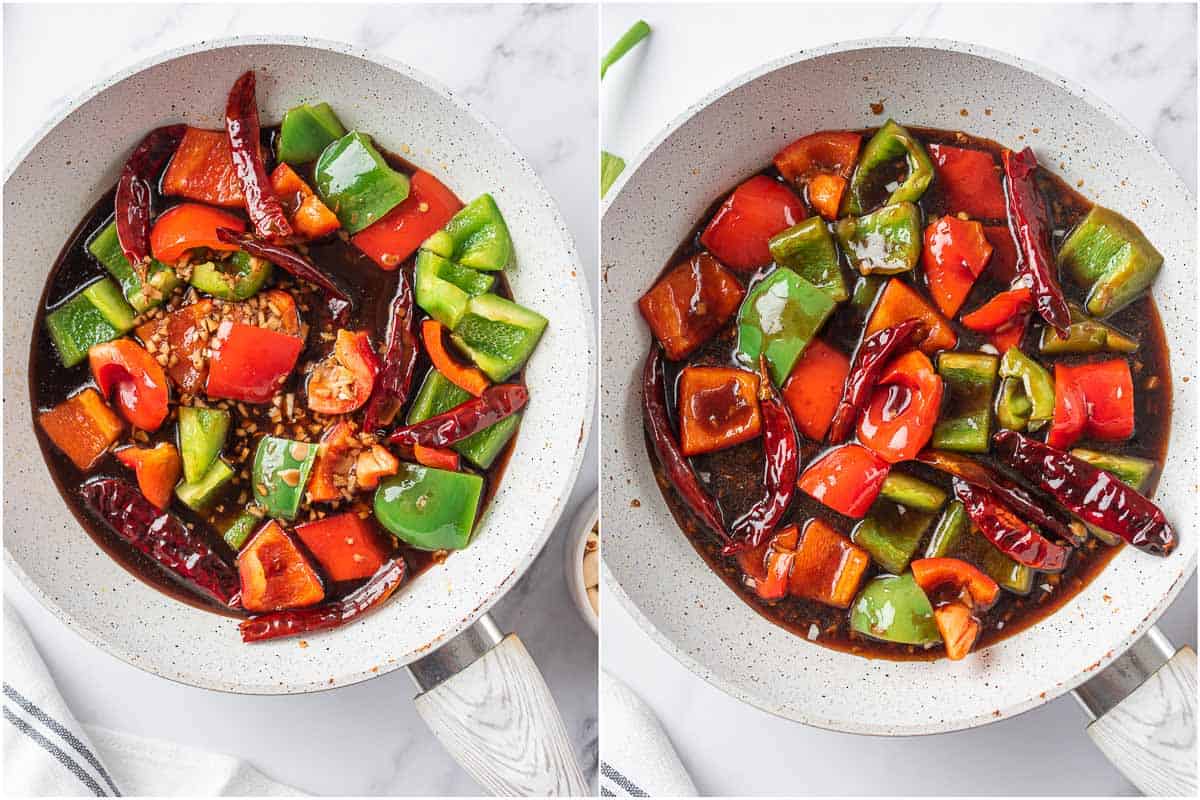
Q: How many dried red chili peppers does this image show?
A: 14